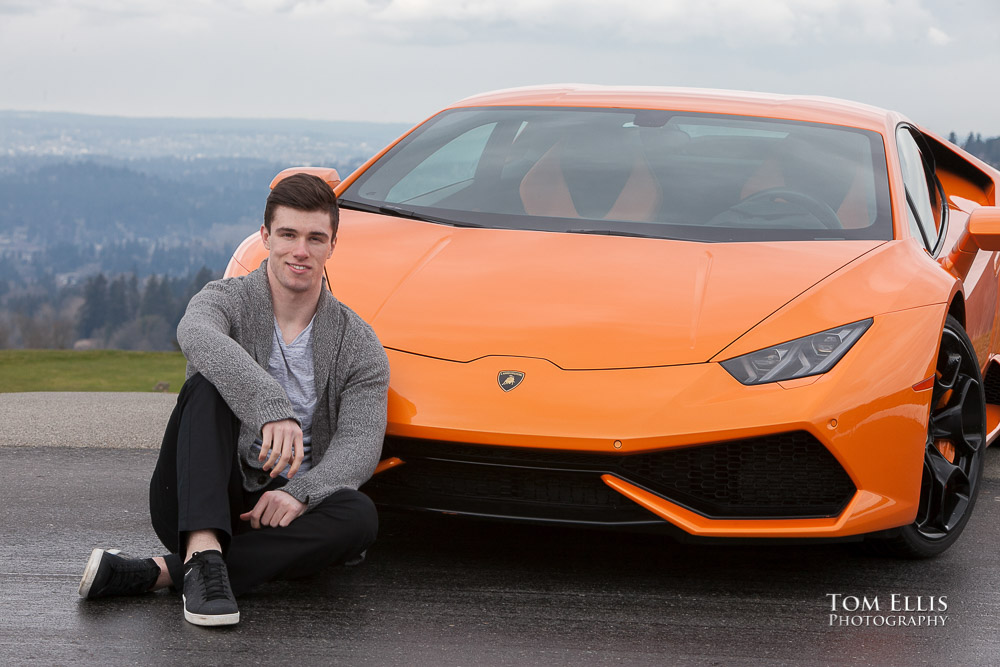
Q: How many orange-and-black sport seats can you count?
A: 2